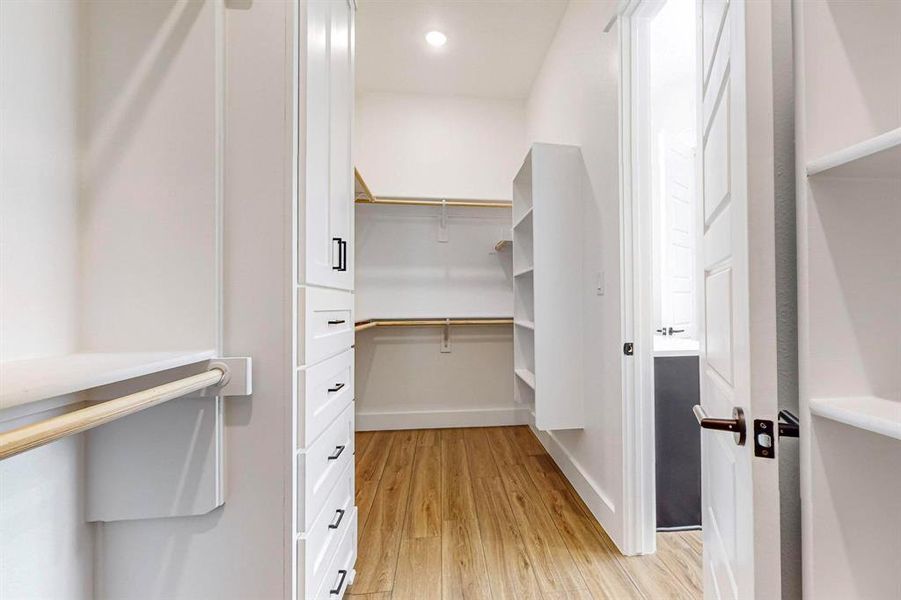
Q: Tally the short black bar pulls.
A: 5